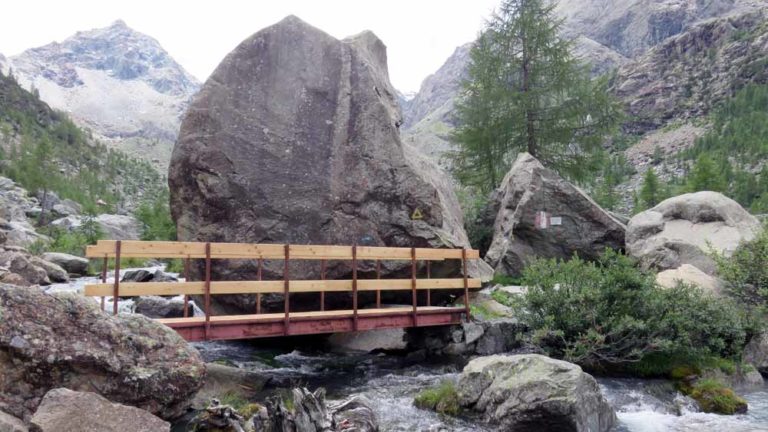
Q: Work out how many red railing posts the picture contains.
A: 12